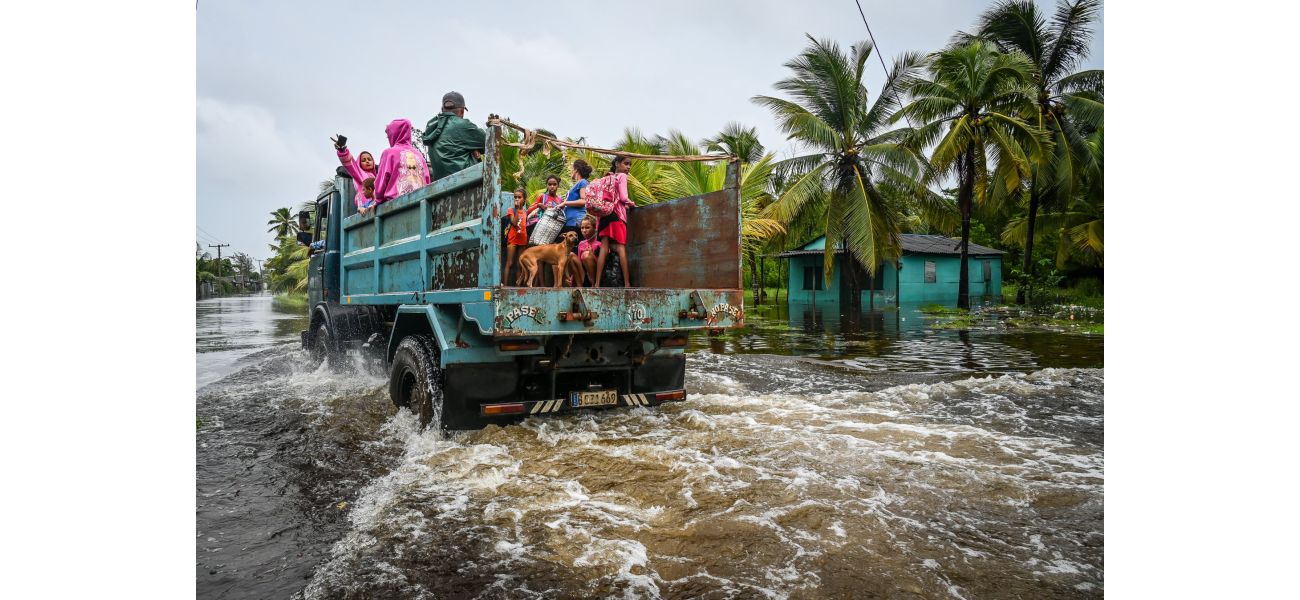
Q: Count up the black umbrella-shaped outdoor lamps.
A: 0